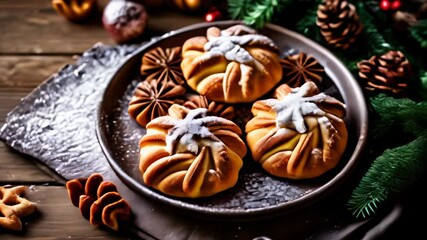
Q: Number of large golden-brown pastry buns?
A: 3